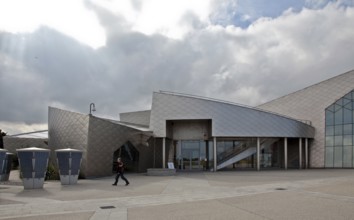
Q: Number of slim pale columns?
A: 6